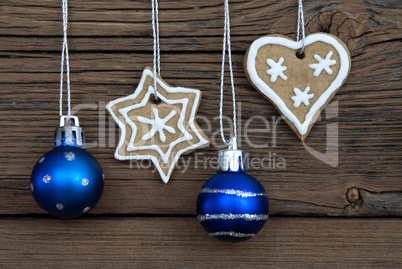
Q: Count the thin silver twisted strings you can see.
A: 4